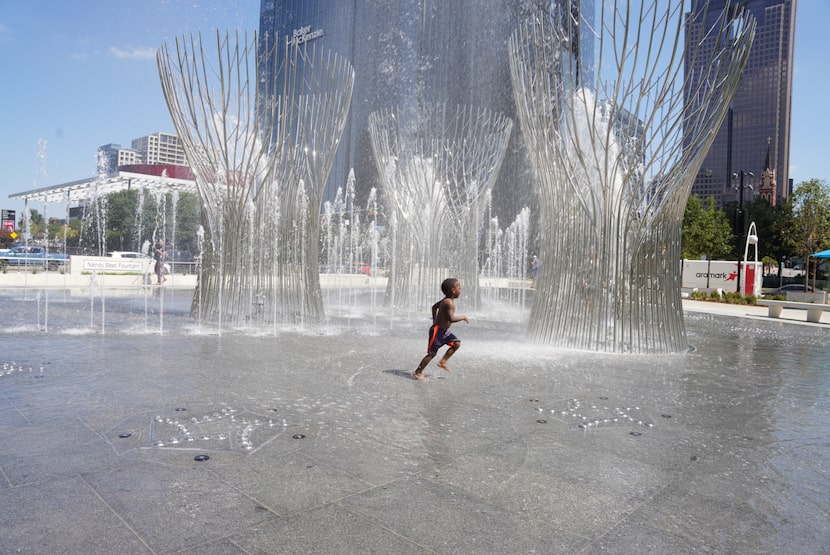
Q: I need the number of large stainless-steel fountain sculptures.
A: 3